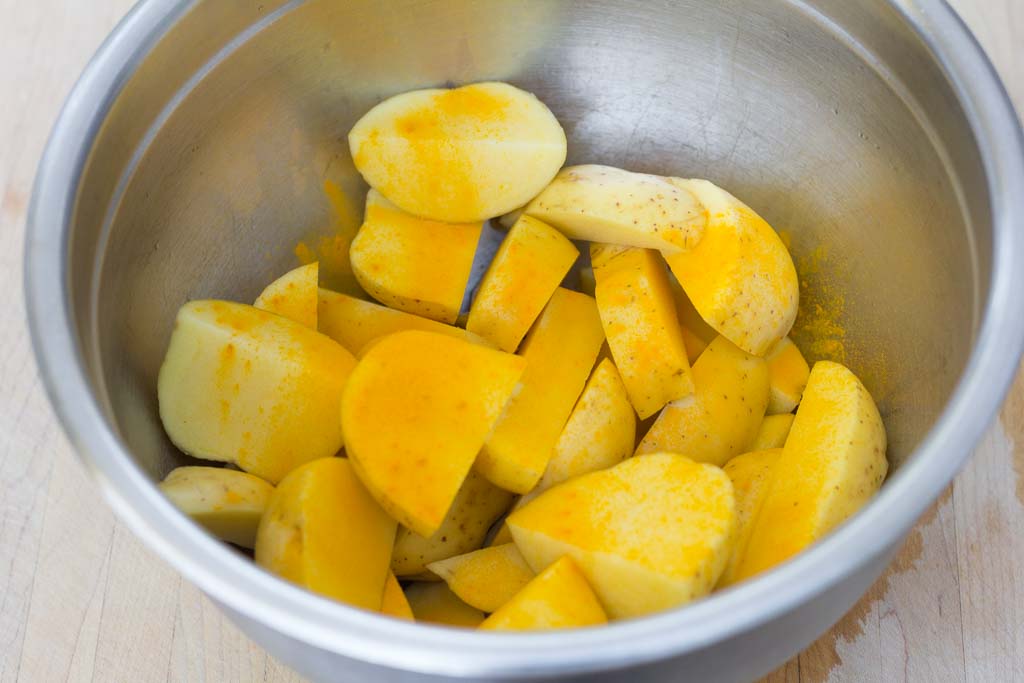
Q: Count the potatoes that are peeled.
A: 0